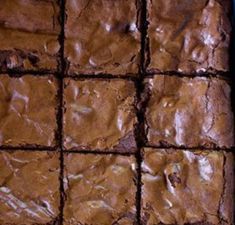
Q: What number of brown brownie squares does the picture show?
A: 9